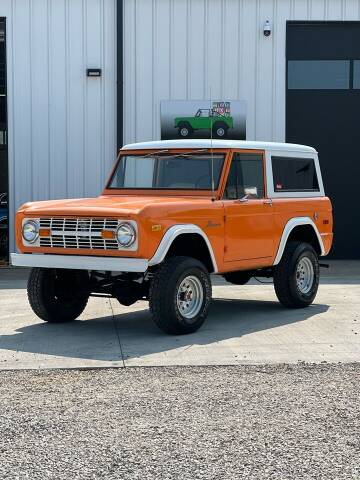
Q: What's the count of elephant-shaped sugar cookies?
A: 0